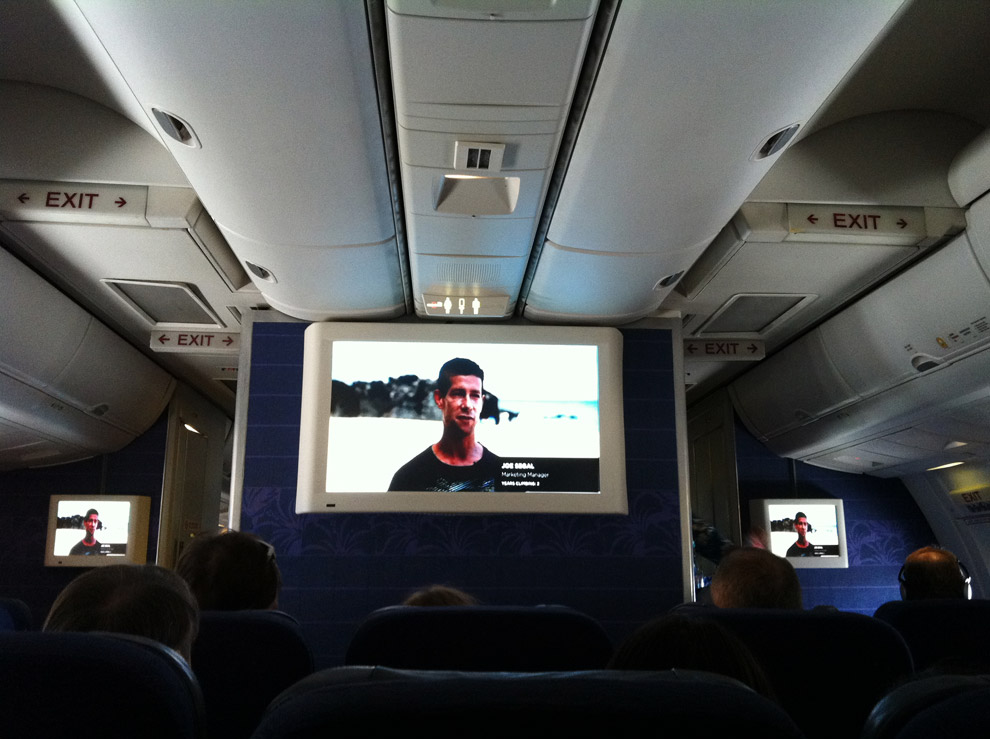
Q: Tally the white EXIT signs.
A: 4